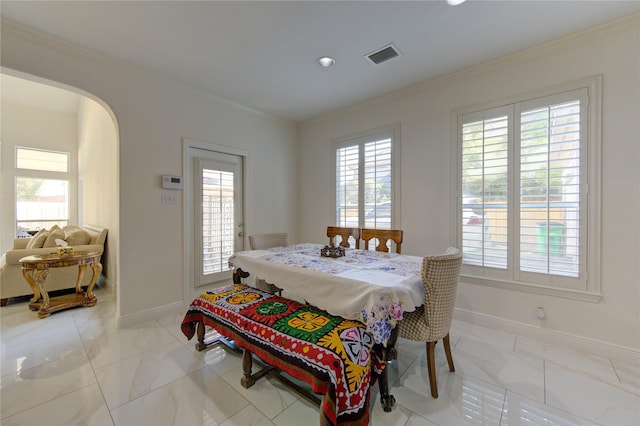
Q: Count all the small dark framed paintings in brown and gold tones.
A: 0